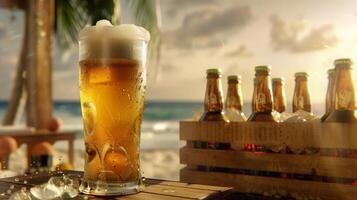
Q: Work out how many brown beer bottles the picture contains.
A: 7